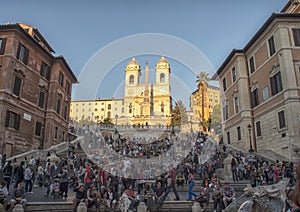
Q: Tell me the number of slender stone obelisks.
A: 1